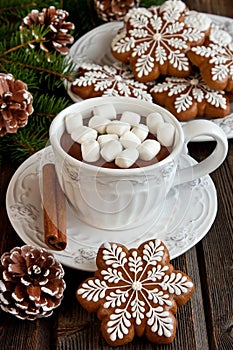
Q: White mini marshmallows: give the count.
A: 15